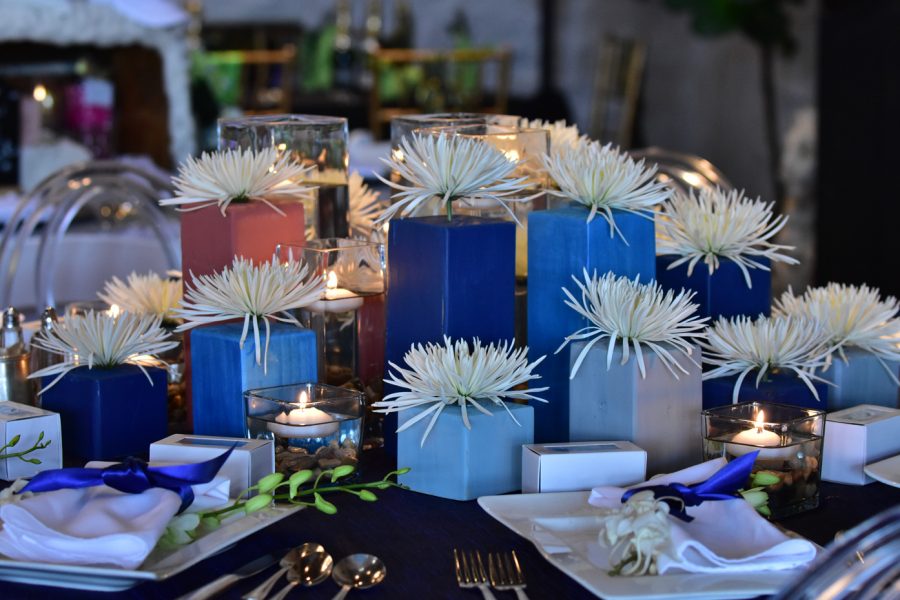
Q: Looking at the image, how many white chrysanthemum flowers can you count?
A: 13